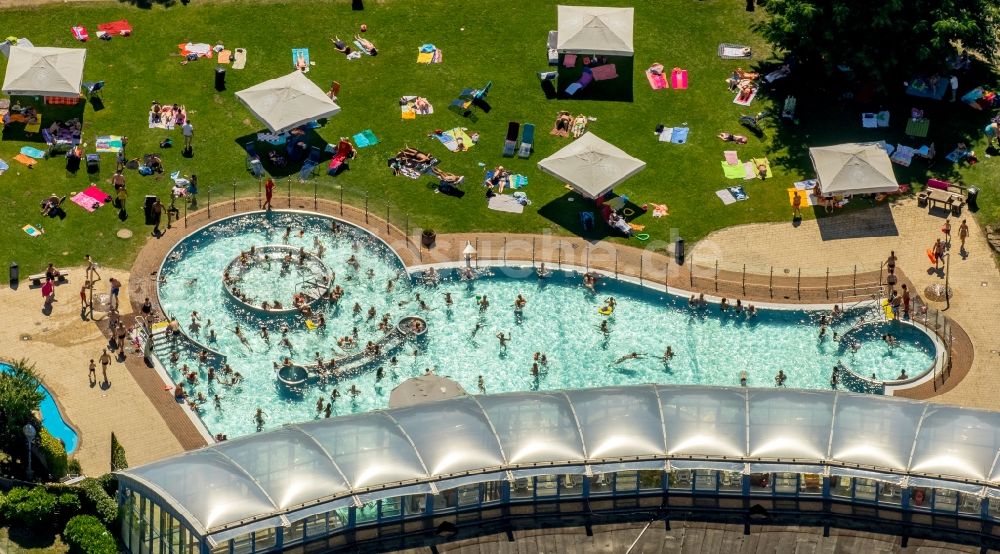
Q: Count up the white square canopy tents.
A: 5